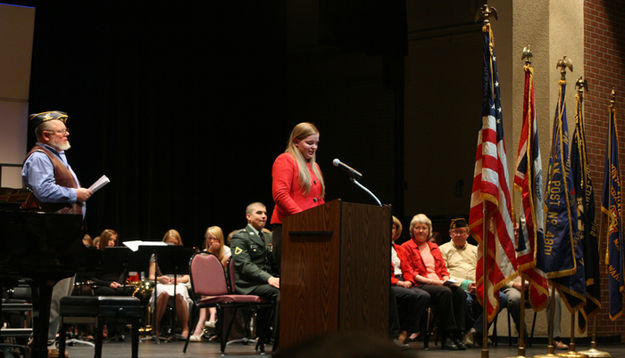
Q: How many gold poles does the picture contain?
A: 5